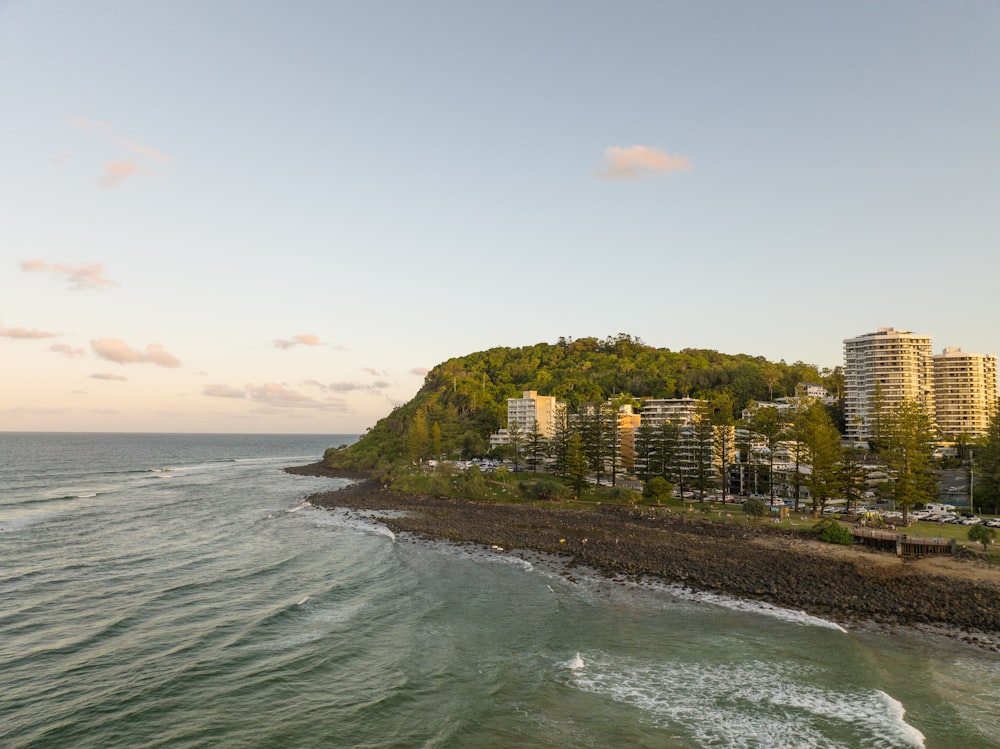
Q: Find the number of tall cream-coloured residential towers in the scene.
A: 2